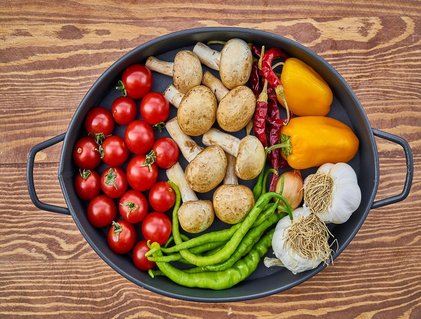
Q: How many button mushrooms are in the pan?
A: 8